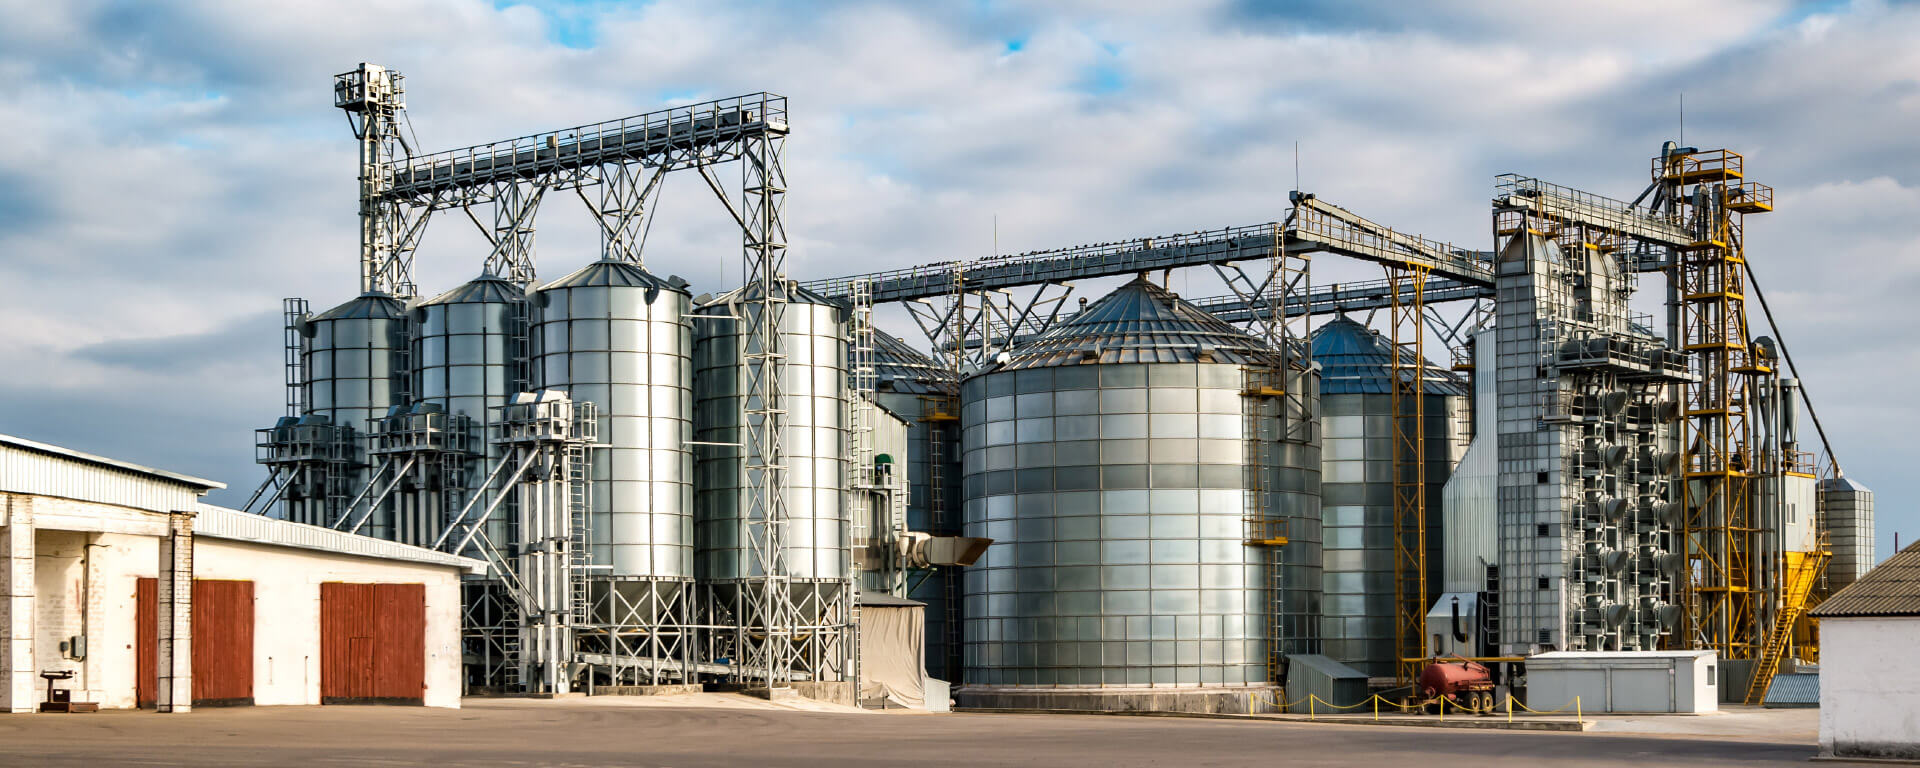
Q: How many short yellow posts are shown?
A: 6